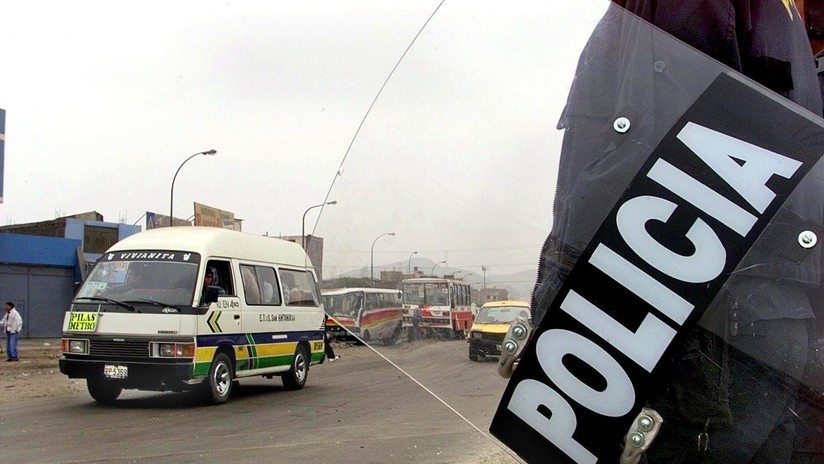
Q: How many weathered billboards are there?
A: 2